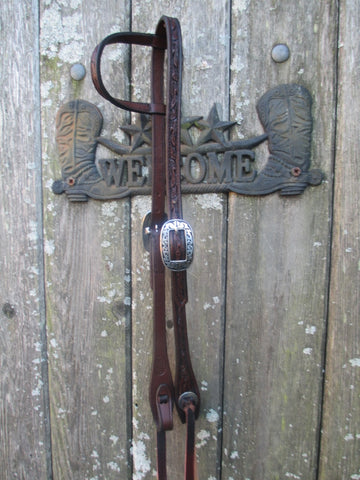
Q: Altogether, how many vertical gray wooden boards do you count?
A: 5